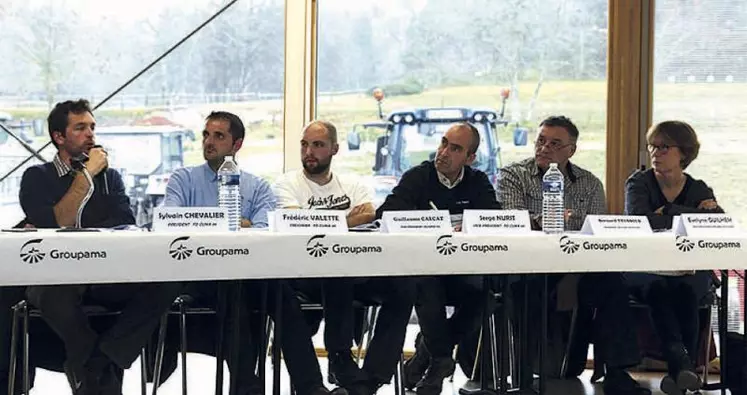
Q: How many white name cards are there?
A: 6